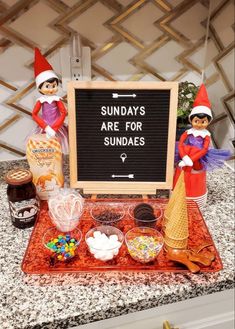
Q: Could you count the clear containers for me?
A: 6